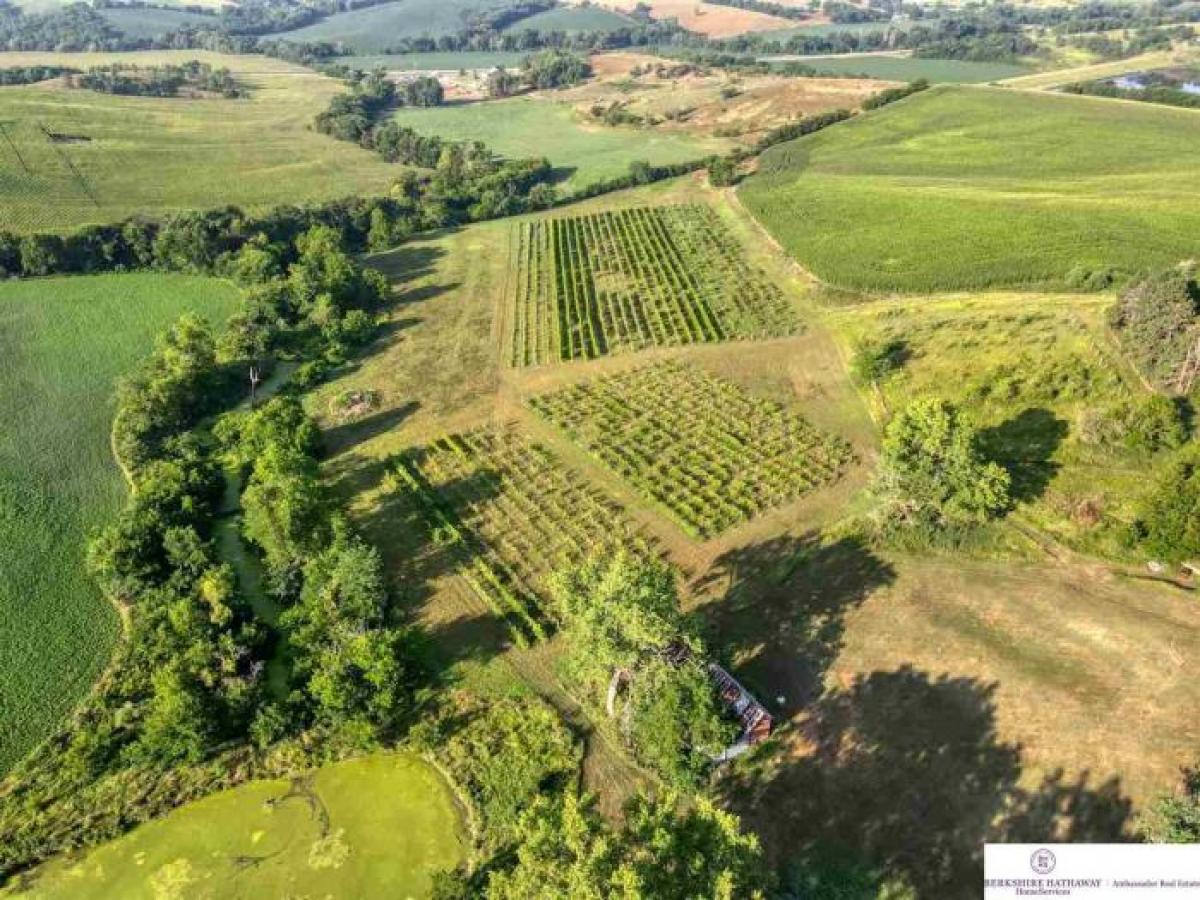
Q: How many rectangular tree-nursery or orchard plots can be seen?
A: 3